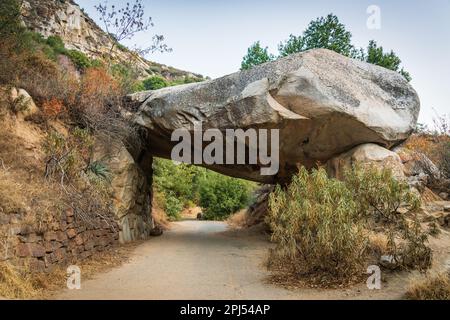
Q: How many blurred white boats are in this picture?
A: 0